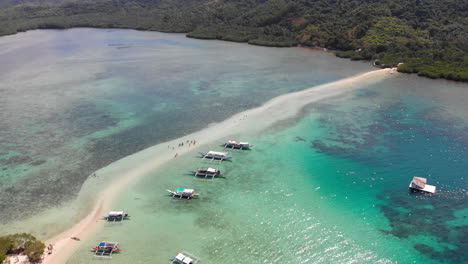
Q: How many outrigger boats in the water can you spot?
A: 7